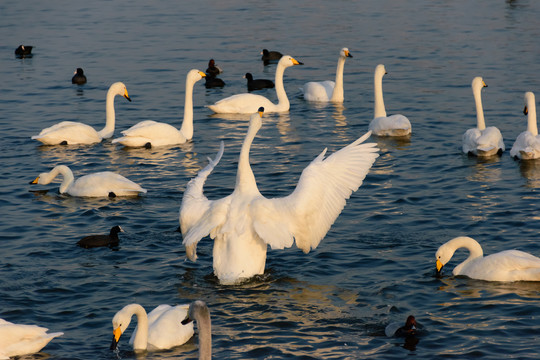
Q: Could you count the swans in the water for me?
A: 13